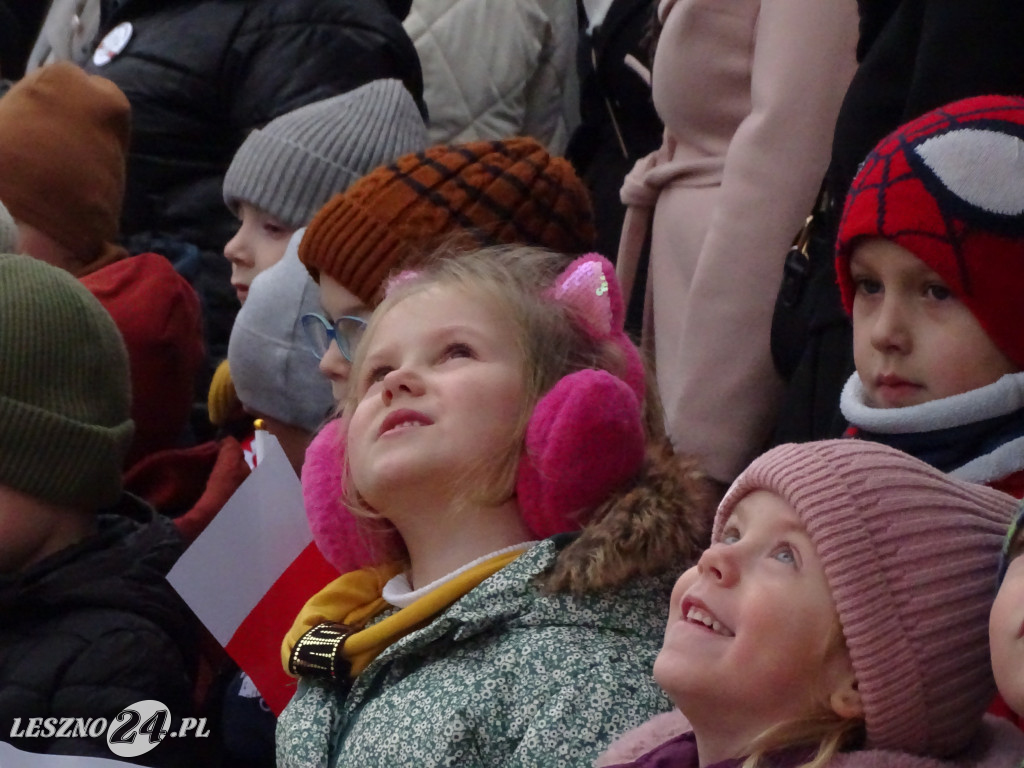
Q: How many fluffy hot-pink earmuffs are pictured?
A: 2